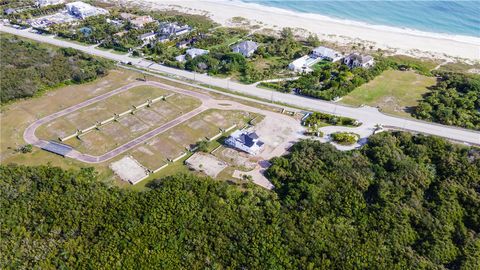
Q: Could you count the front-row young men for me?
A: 0